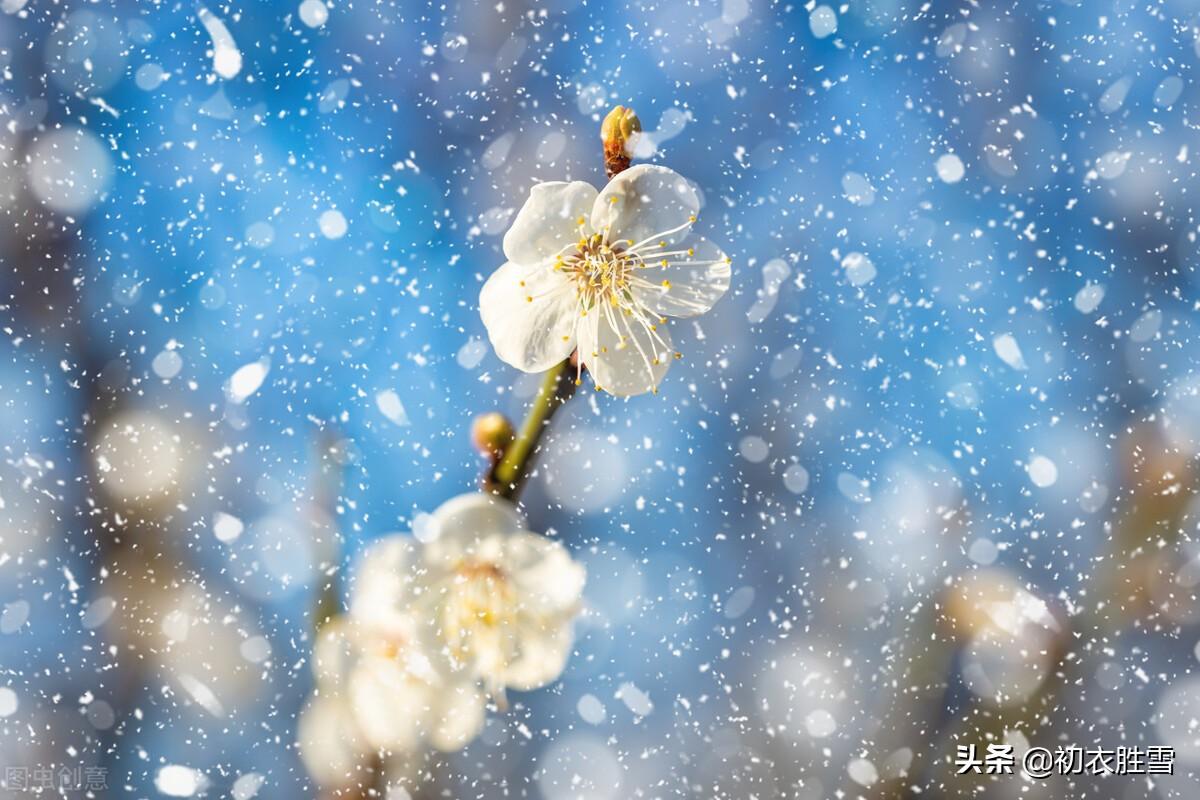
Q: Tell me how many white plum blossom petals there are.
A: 5